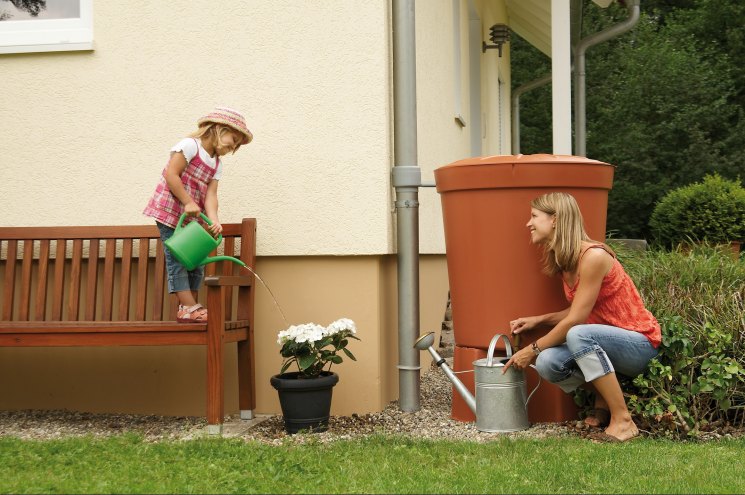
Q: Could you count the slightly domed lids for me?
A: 1